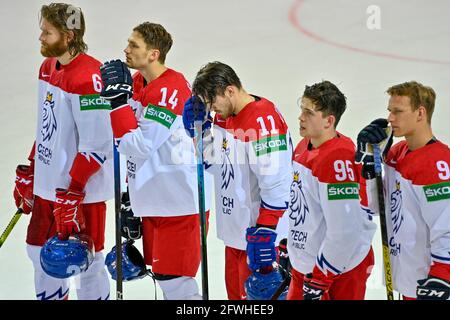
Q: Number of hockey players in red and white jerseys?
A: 5